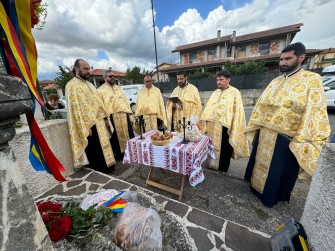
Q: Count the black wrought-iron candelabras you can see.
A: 2